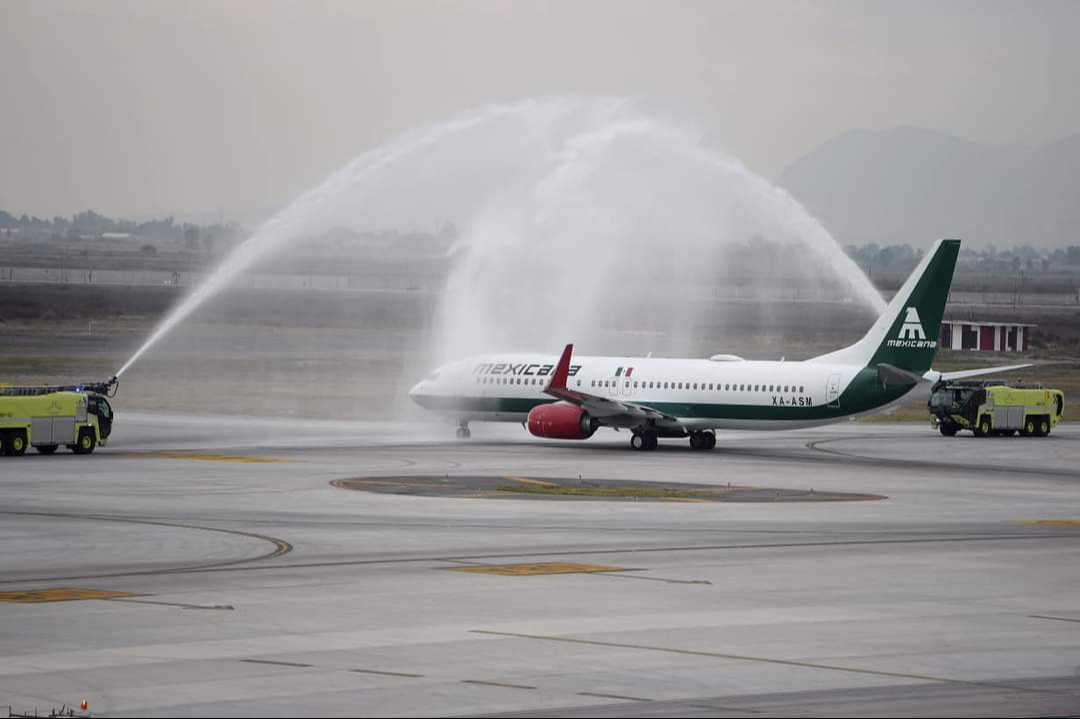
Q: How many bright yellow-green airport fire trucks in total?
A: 2